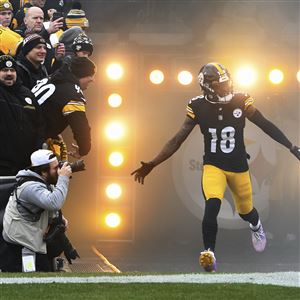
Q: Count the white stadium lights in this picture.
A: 11